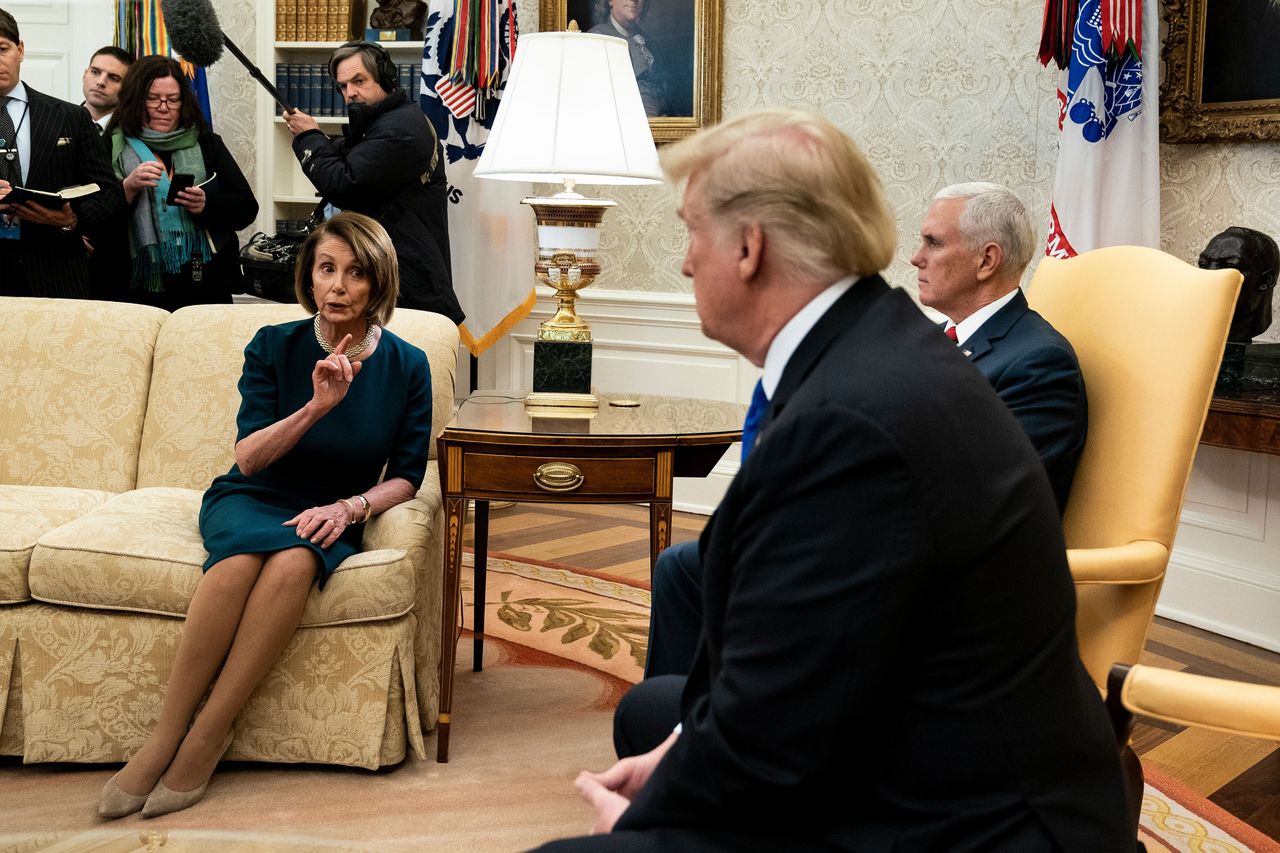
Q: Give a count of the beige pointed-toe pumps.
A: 2